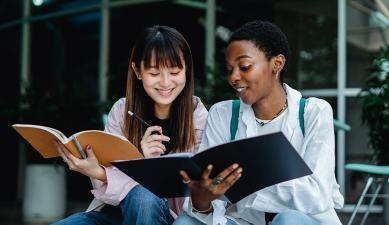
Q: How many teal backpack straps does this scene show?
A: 2